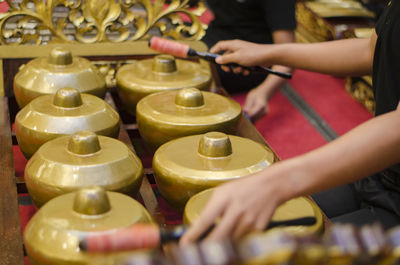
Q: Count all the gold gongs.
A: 8